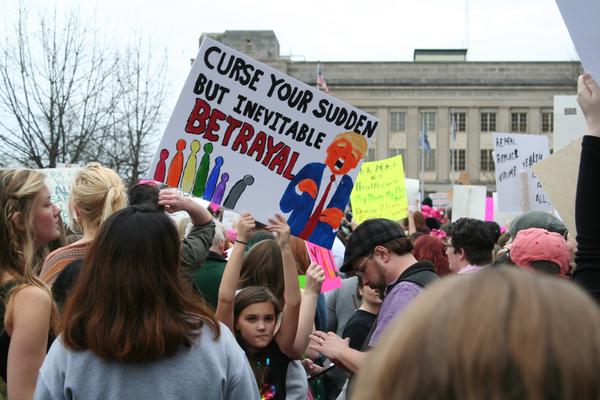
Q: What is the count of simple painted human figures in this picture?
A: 7